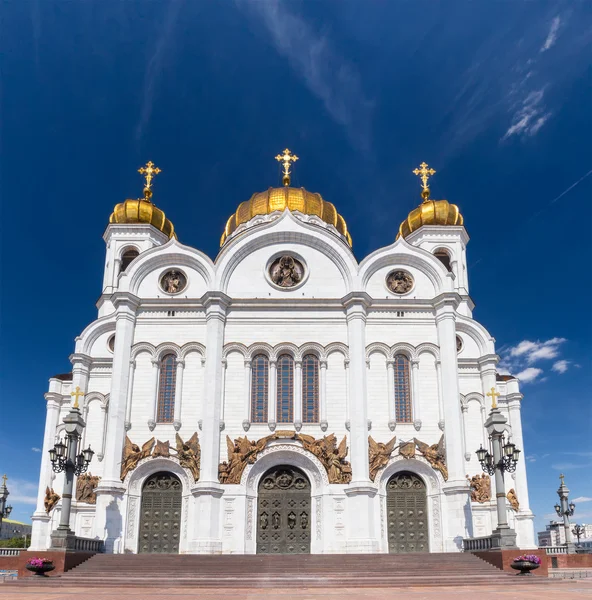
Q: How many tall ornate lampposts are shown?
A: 4